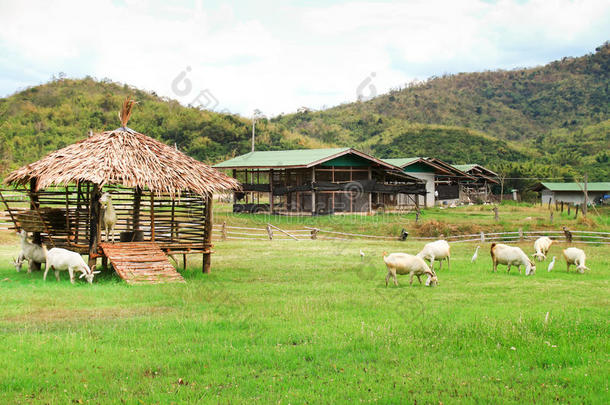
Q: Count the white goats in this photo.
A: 9